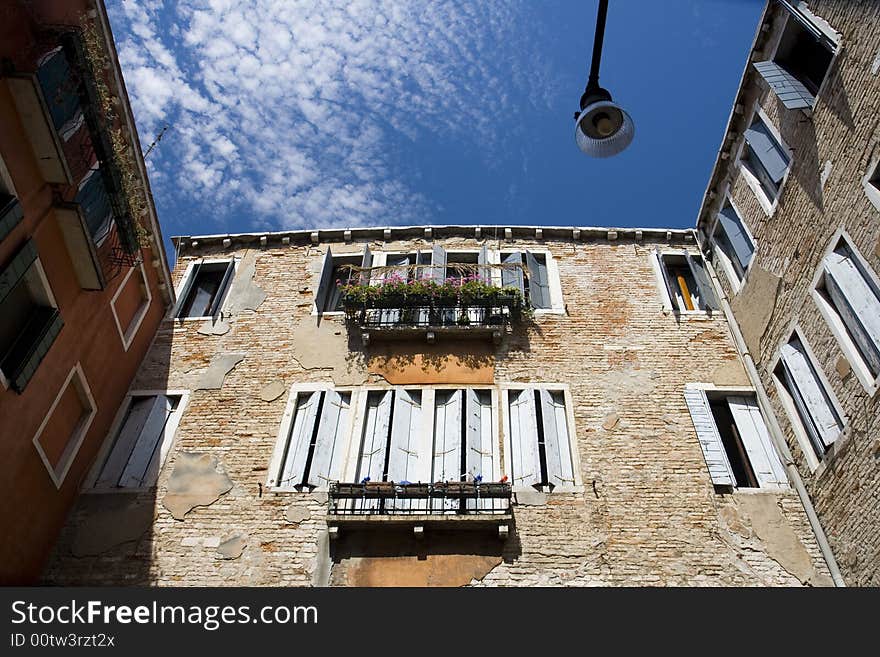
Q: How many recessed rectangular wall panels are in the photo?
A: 2